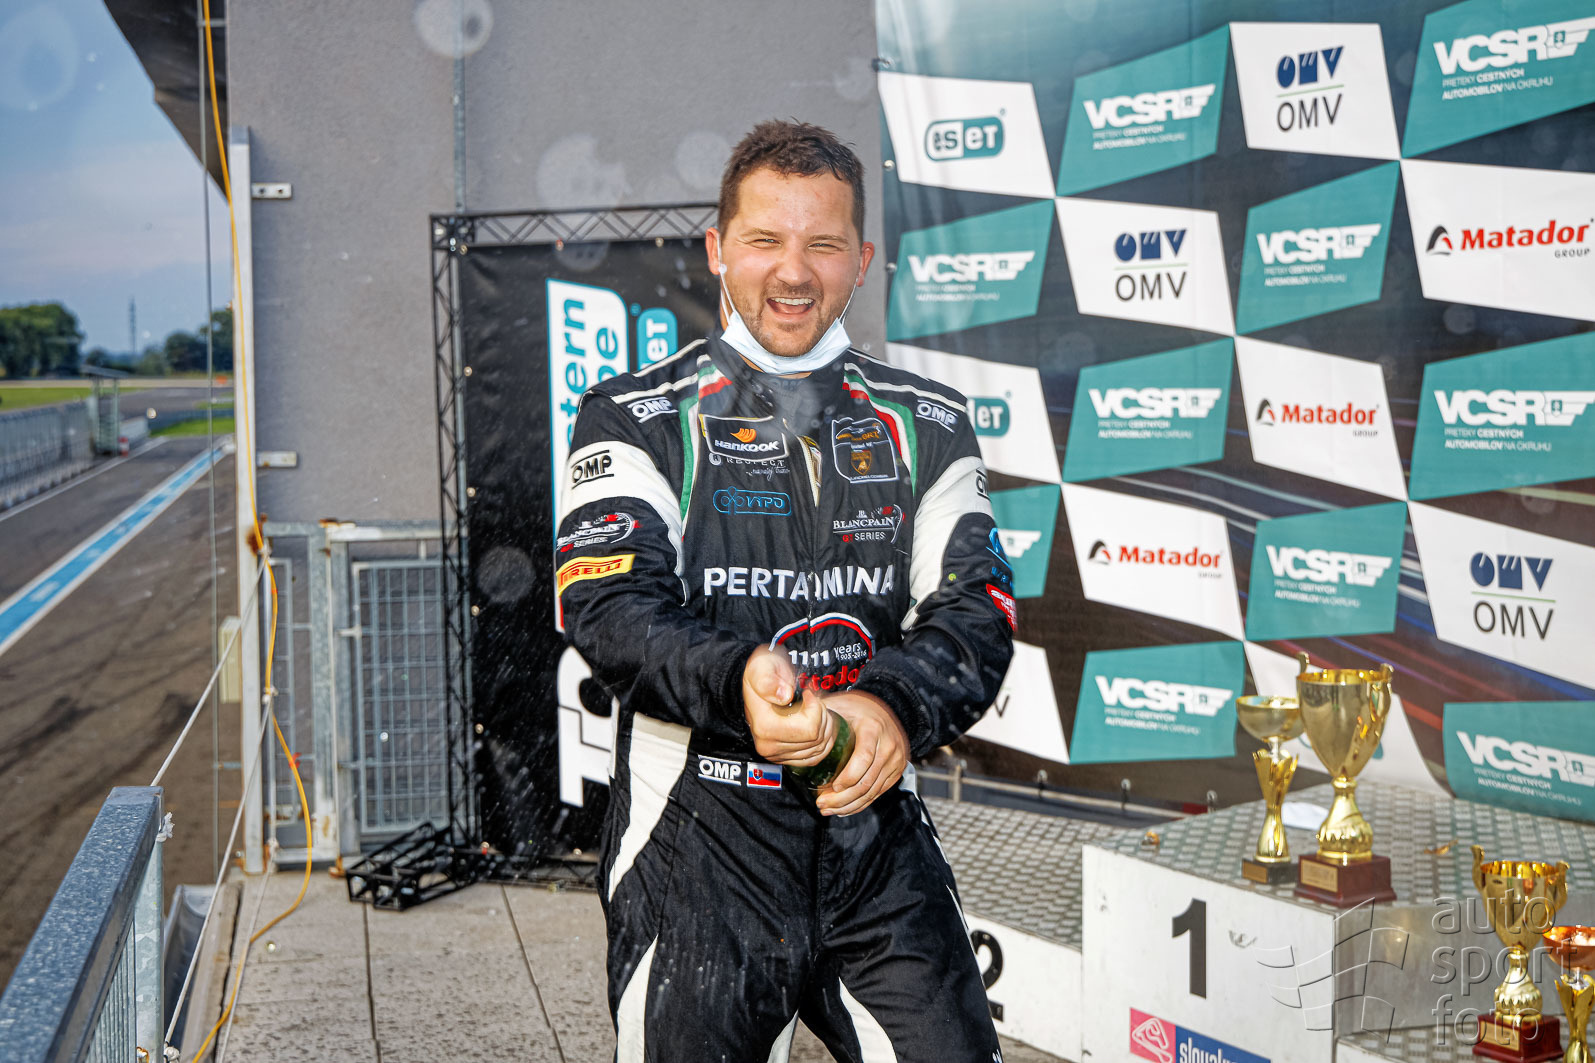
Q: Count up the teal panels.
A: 10